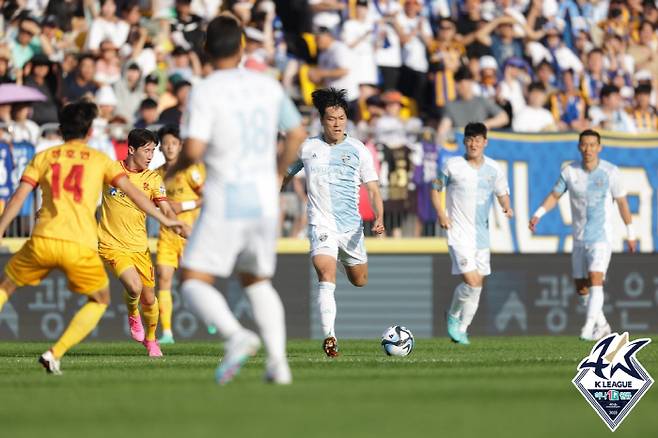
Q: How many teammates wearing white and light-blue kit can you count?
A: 4